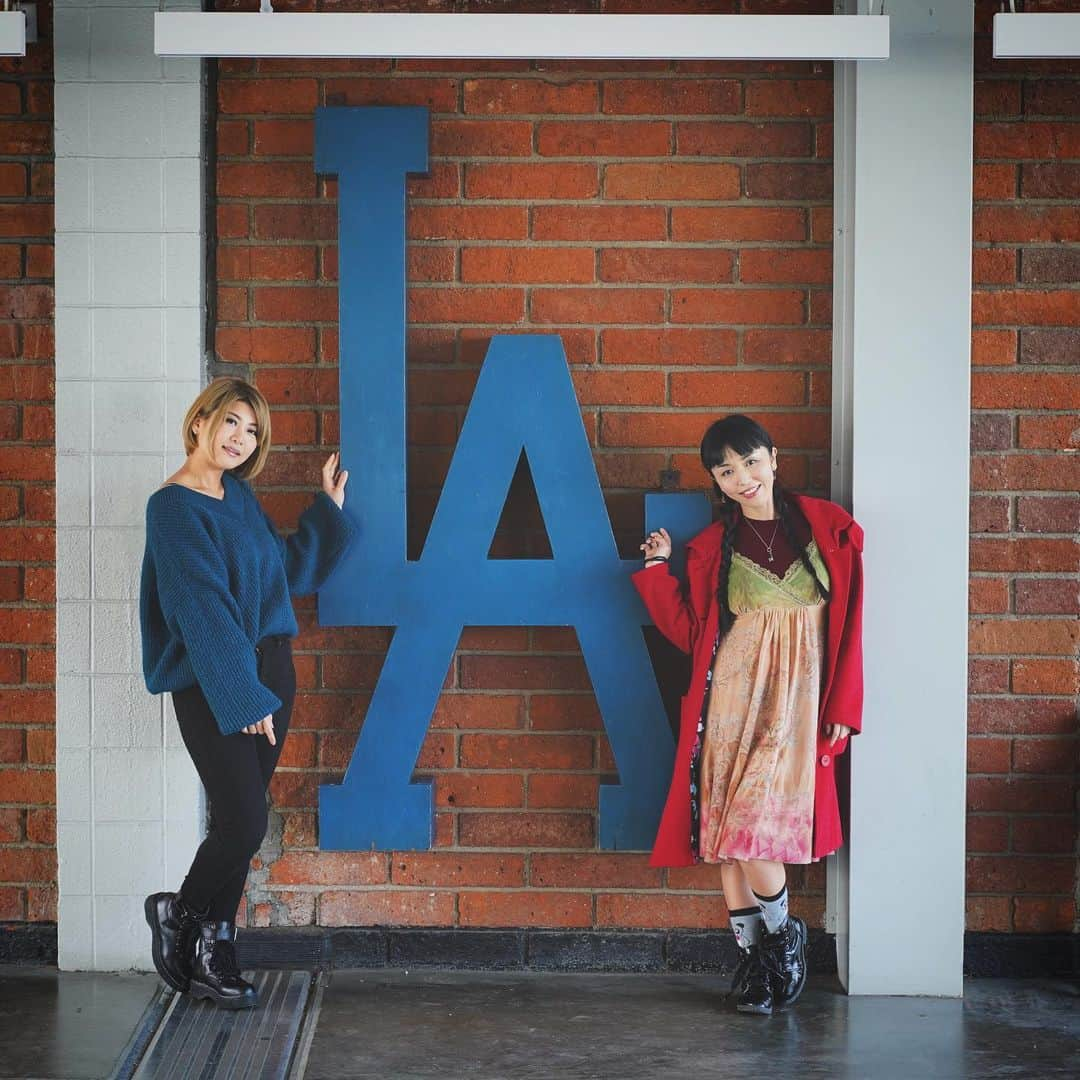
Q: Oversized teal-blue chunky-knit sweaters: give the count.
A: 1